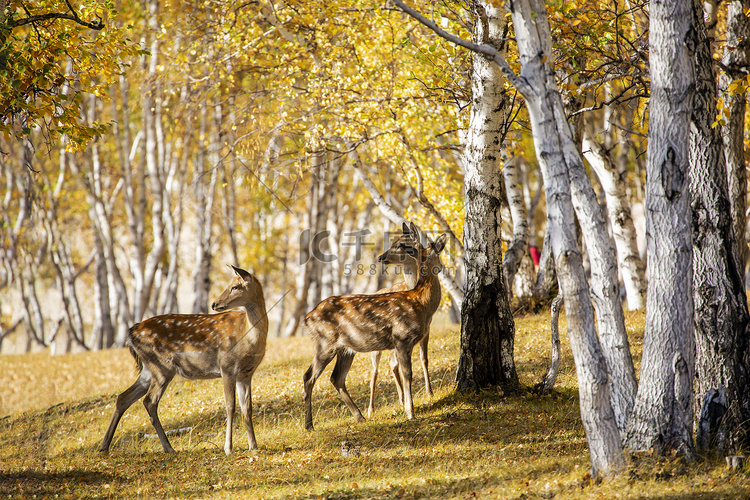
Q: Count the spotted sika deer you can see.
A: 3